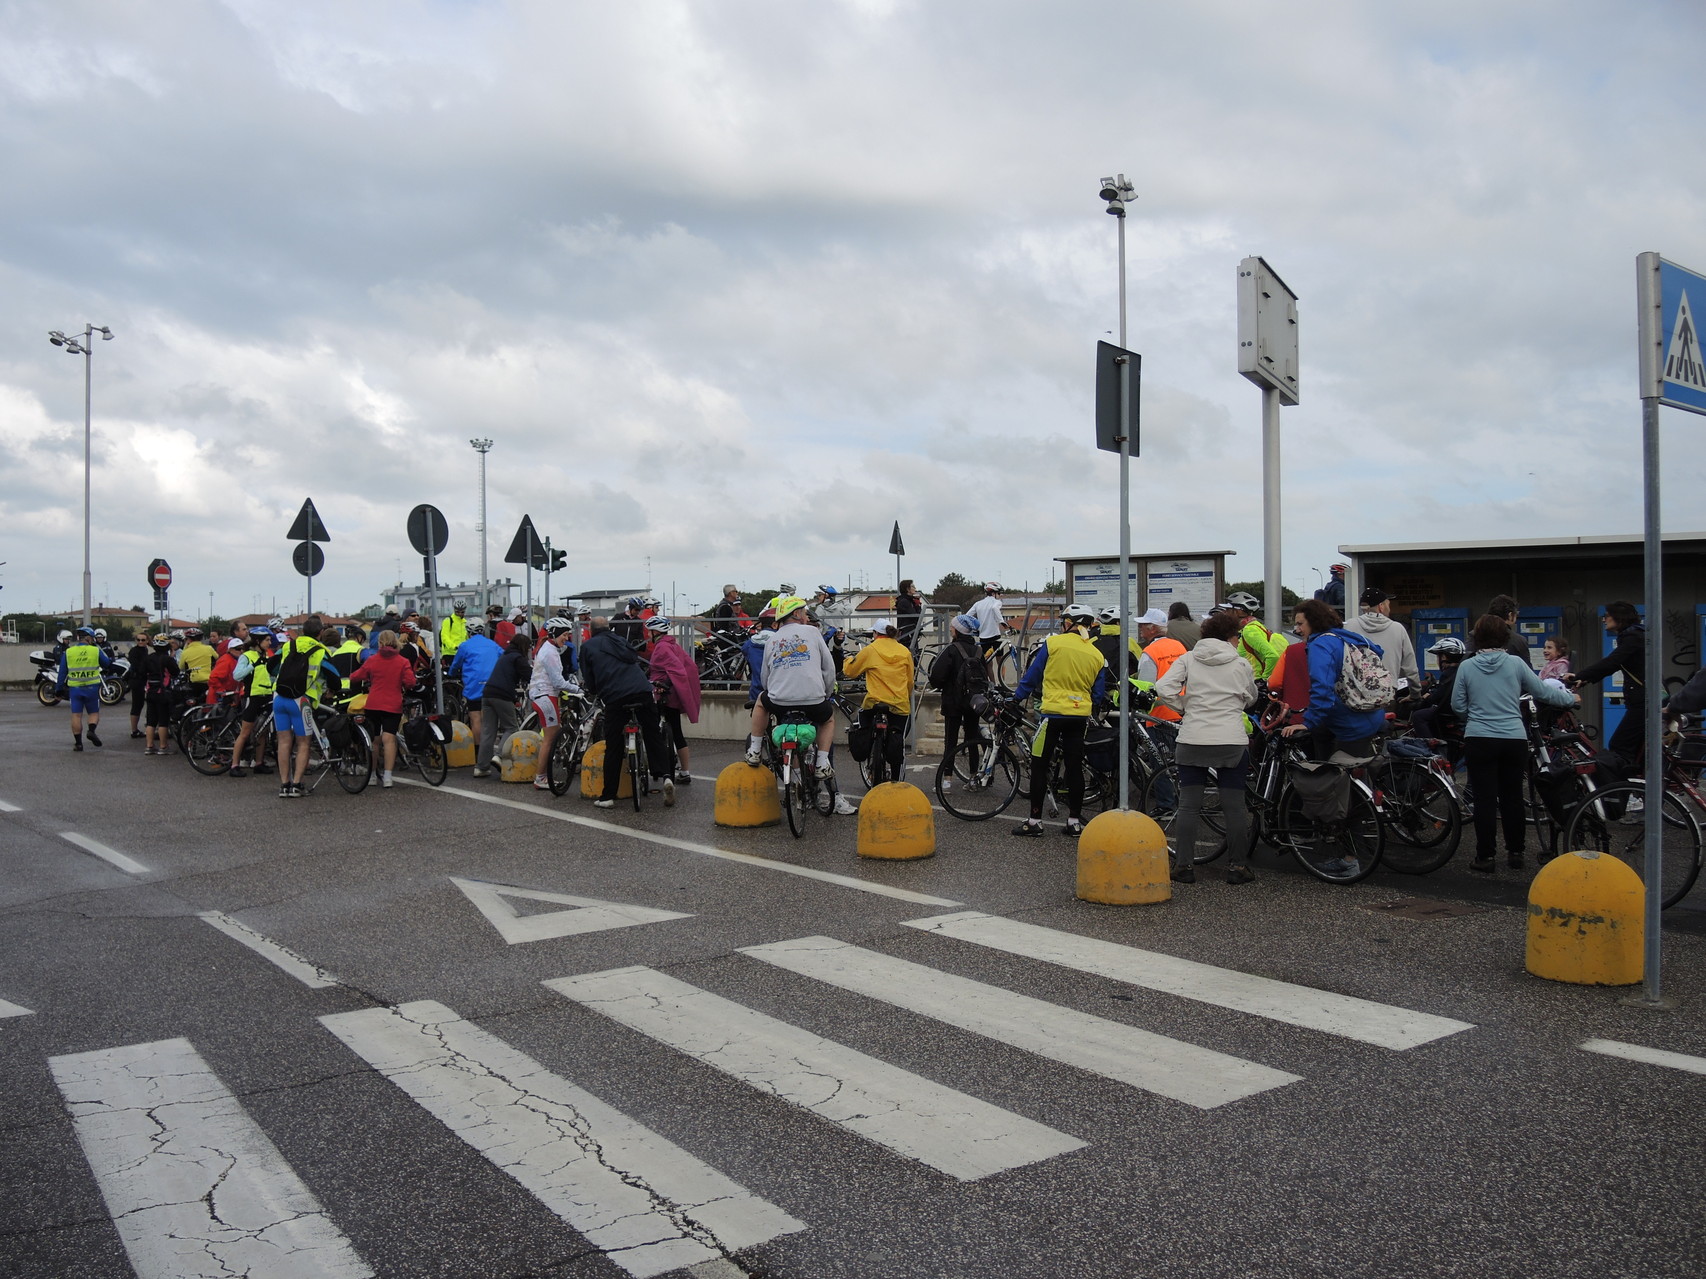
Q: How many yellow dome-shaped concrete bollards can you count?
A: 7